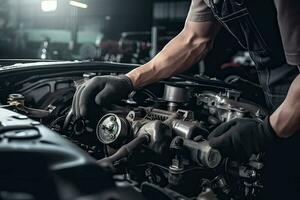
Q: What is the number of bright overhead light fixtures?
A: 2